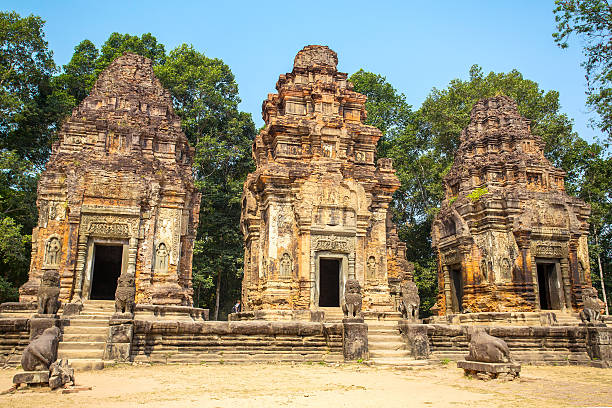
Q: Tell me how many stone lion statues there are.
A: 5